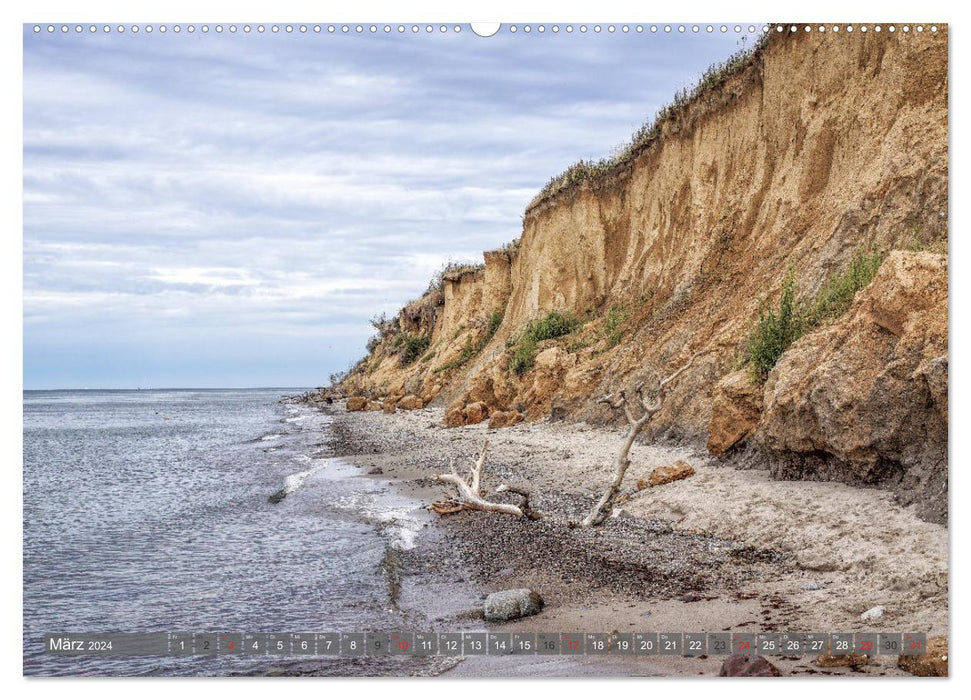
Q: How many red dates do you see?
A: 6